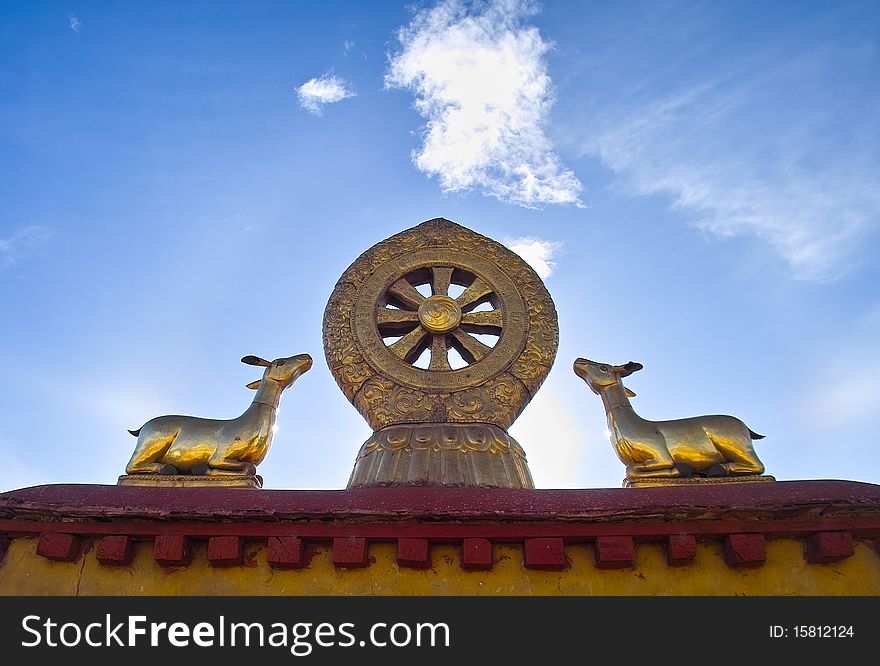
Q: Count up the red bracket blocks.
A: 13